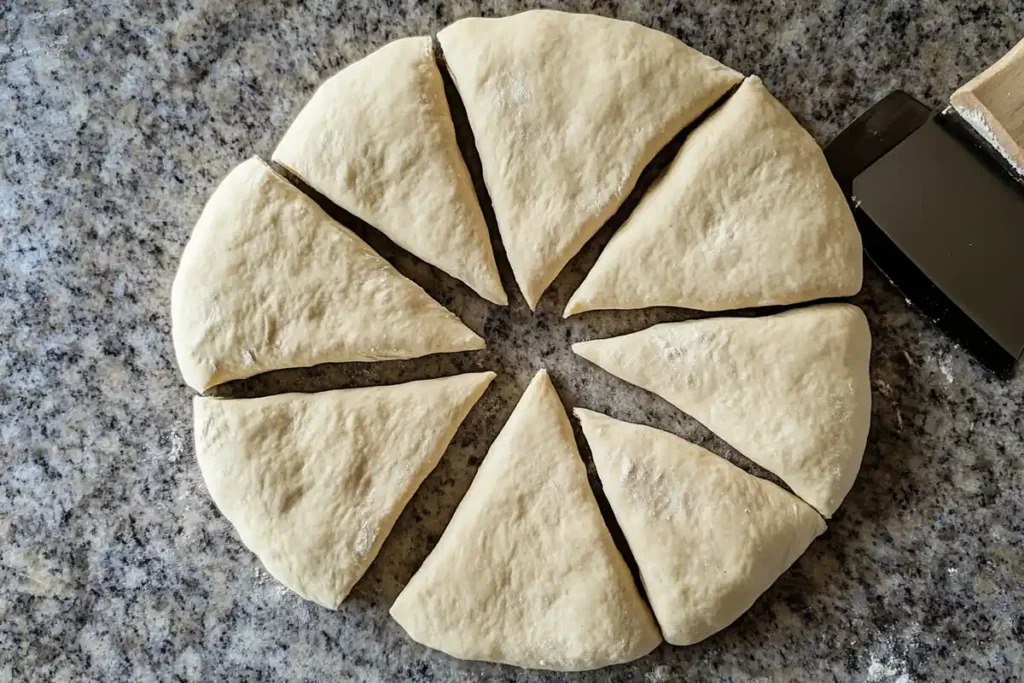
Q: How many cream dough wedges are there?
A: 8